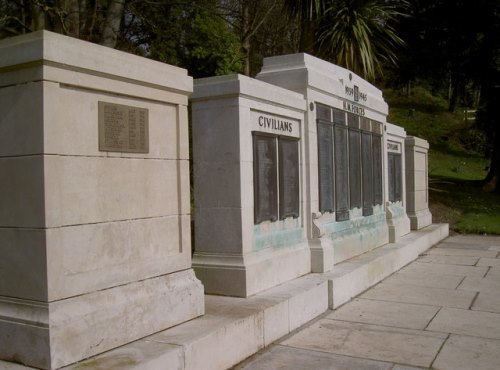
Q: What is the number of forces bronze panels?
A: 5